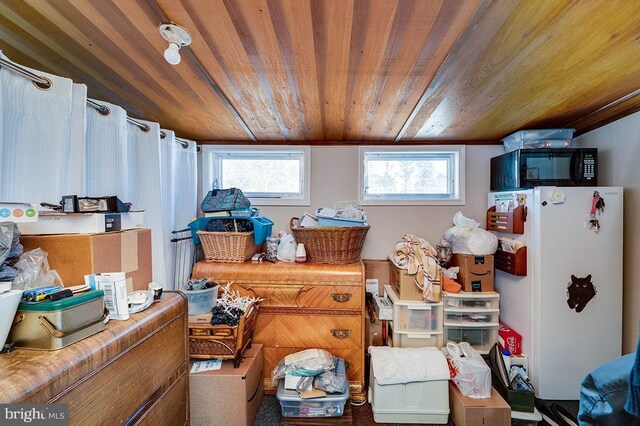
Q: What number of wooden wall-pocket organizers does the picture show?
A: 2